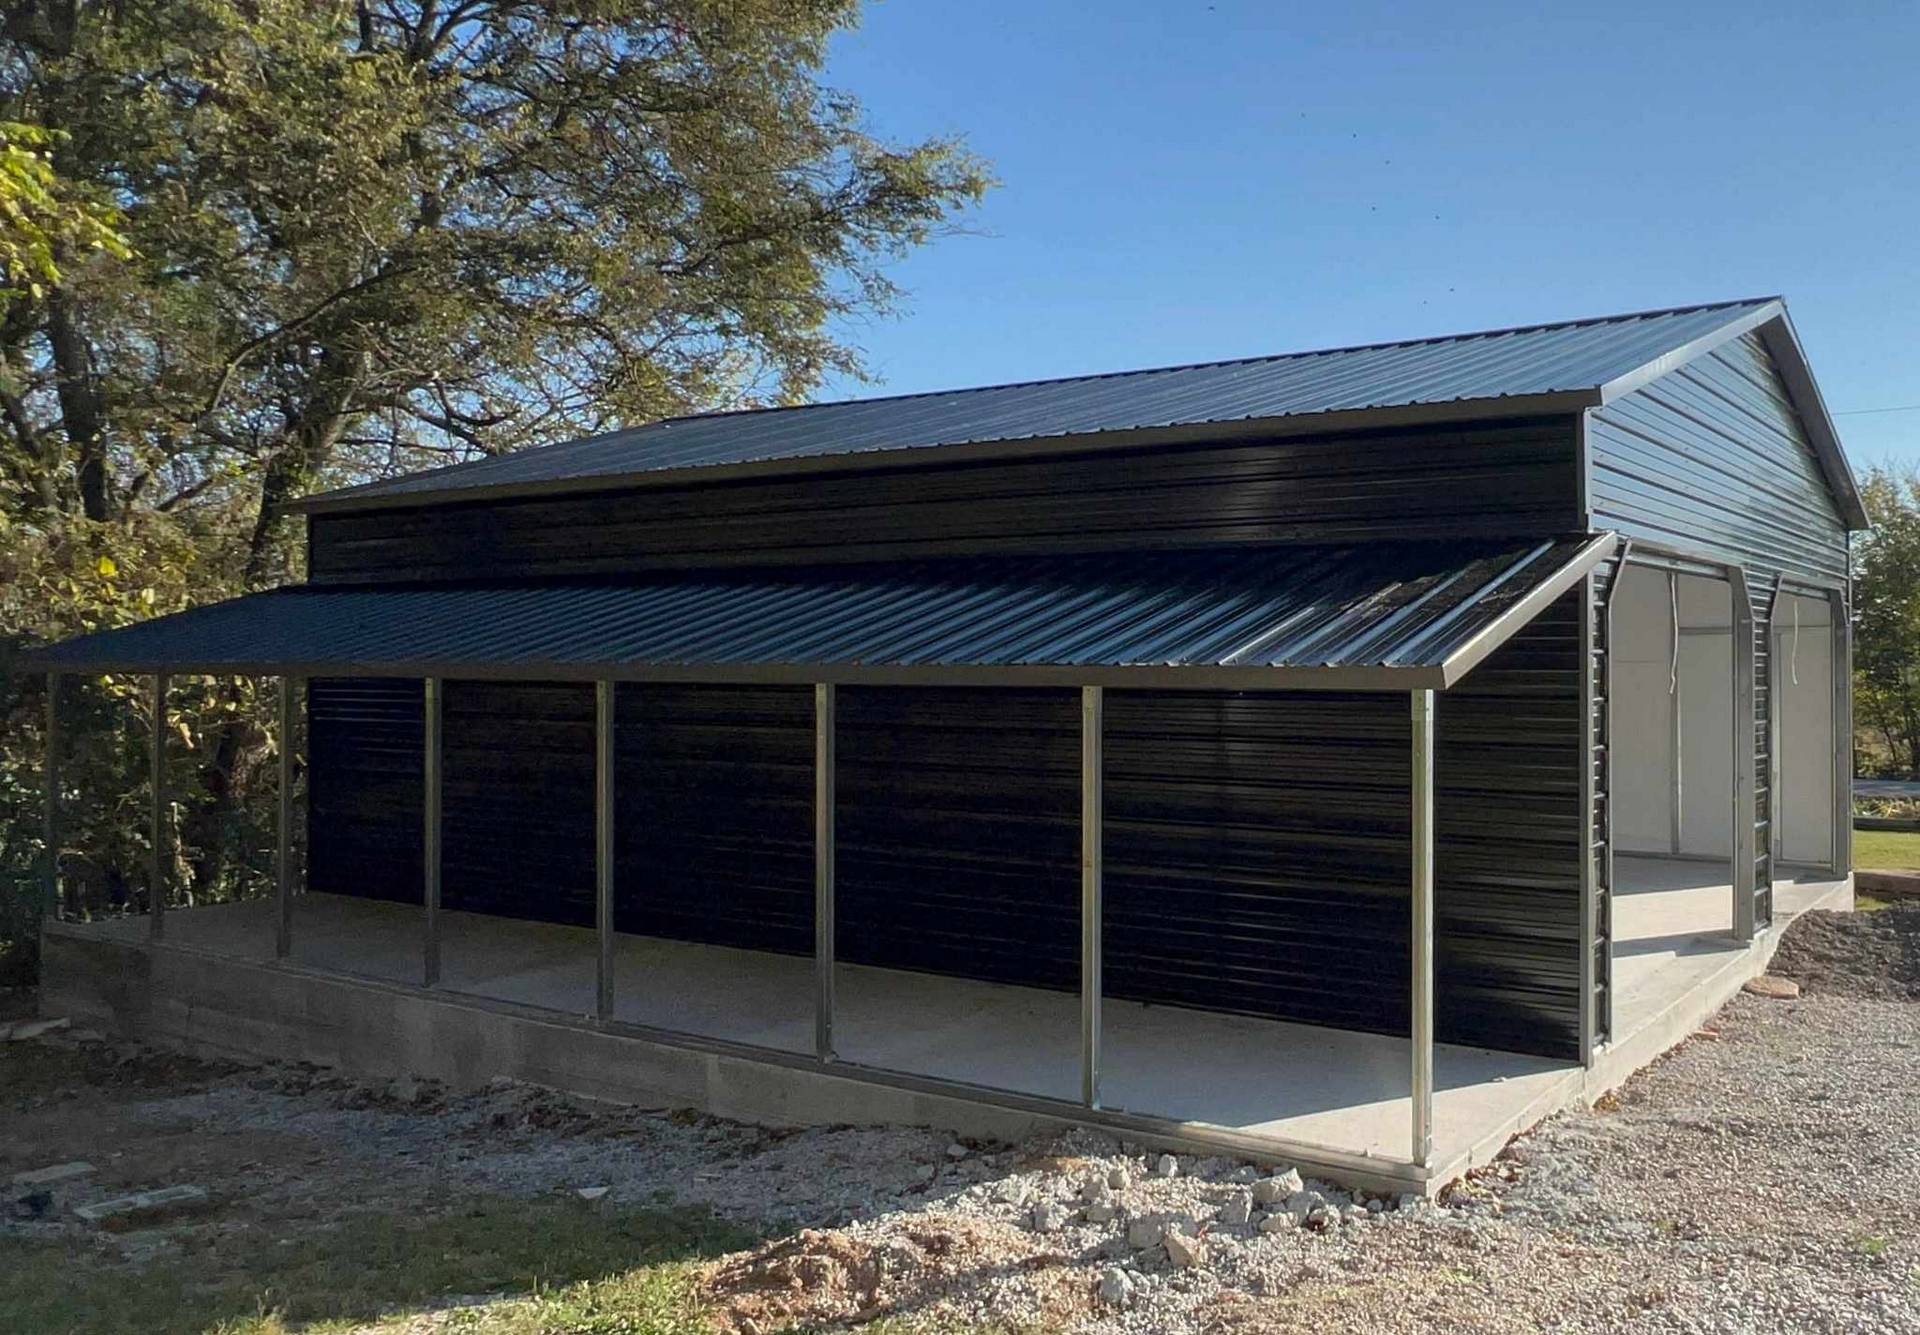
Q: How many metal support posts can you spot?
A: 8